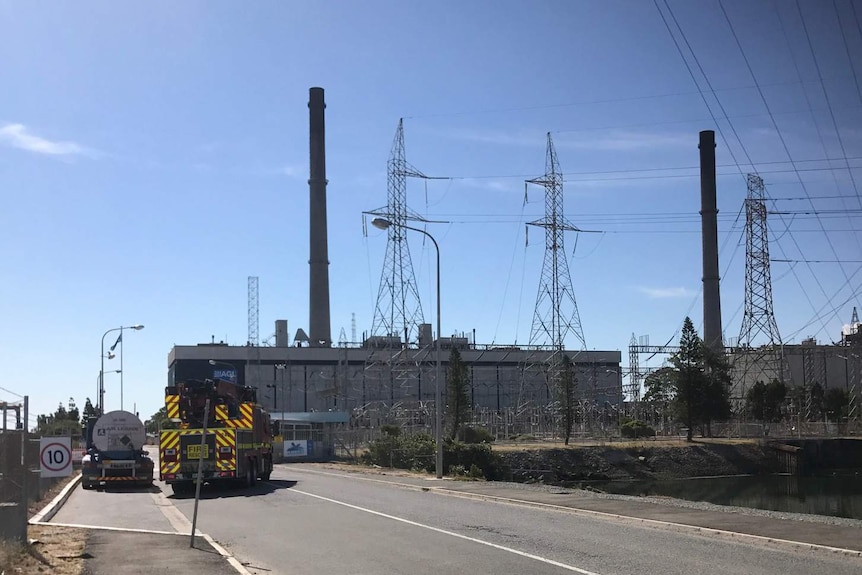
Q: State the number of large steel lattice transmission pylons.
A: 3